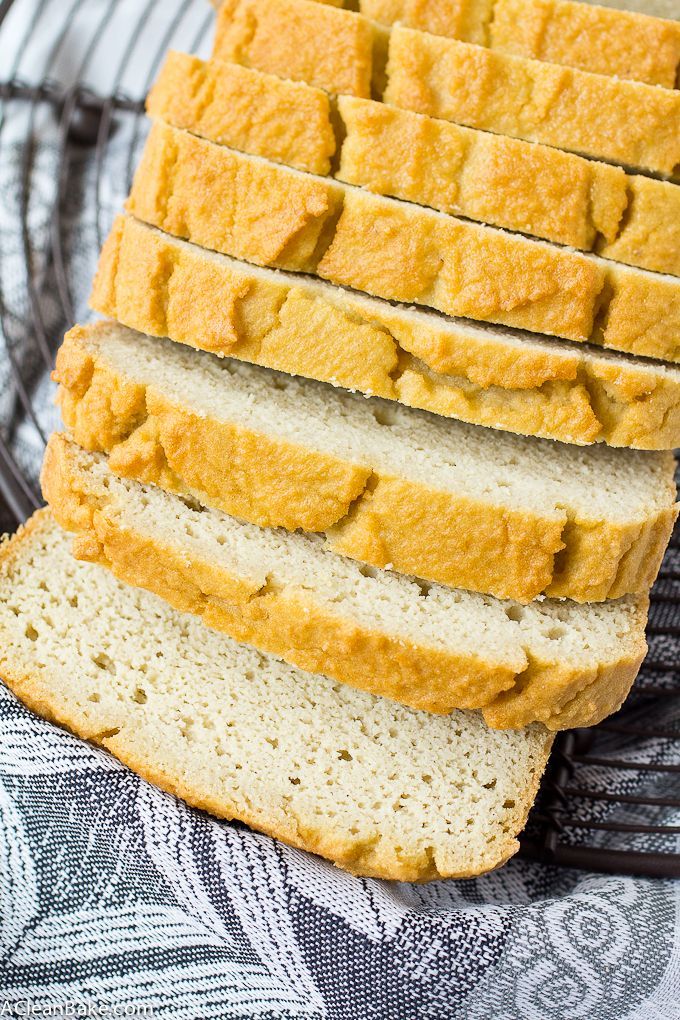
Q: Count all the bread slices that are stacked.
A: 8